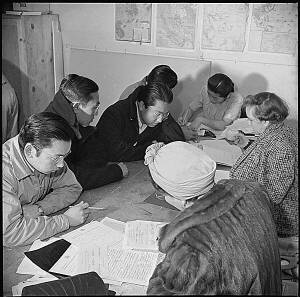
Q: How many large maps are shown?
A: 4